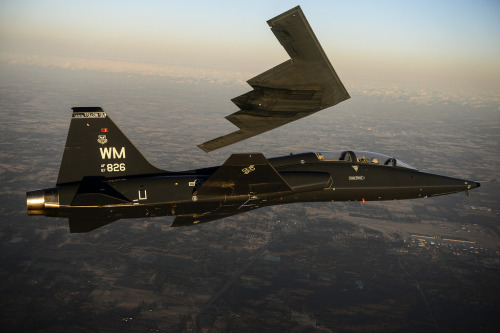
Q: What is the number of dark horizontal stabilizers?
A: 2